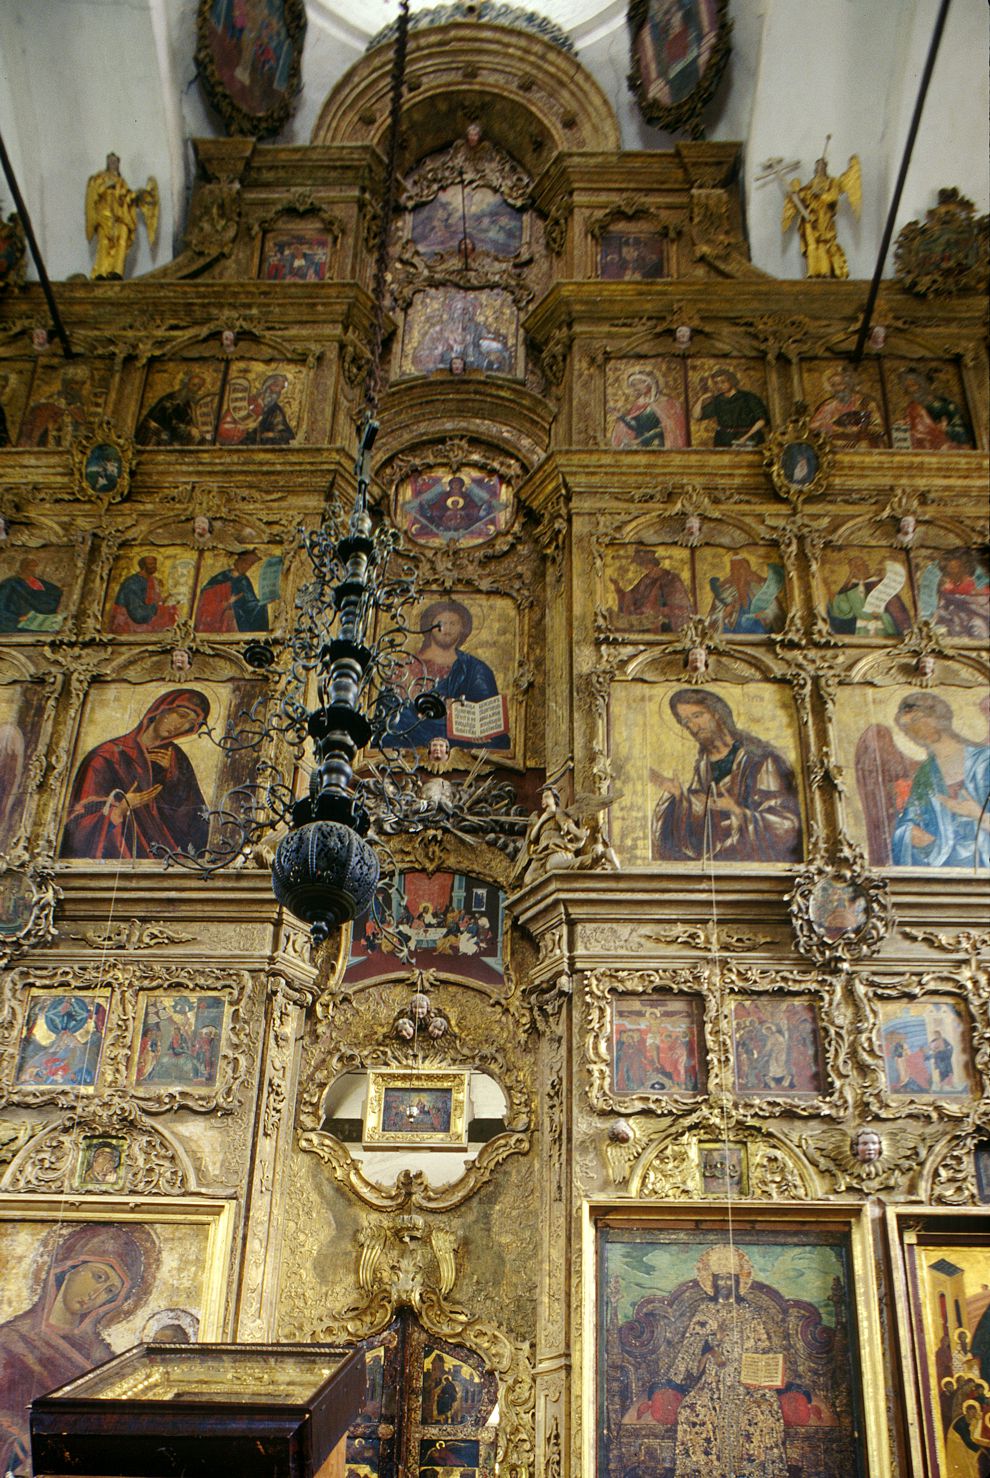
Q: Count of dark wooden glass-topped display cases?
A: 1